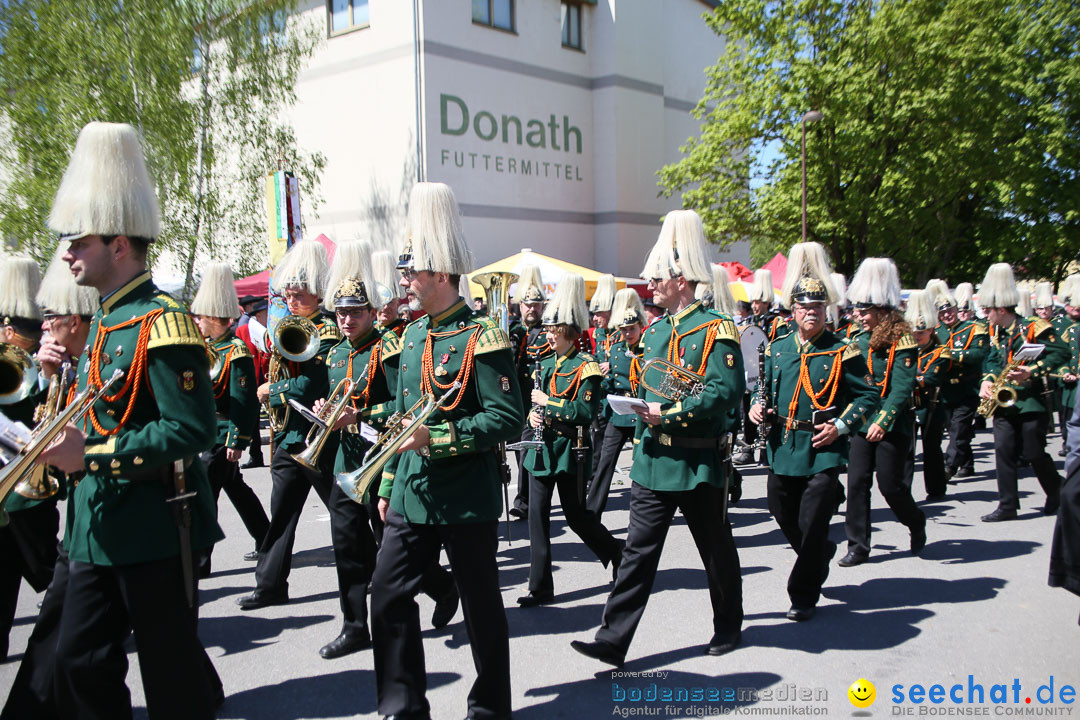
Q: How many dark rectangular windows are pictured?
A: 3